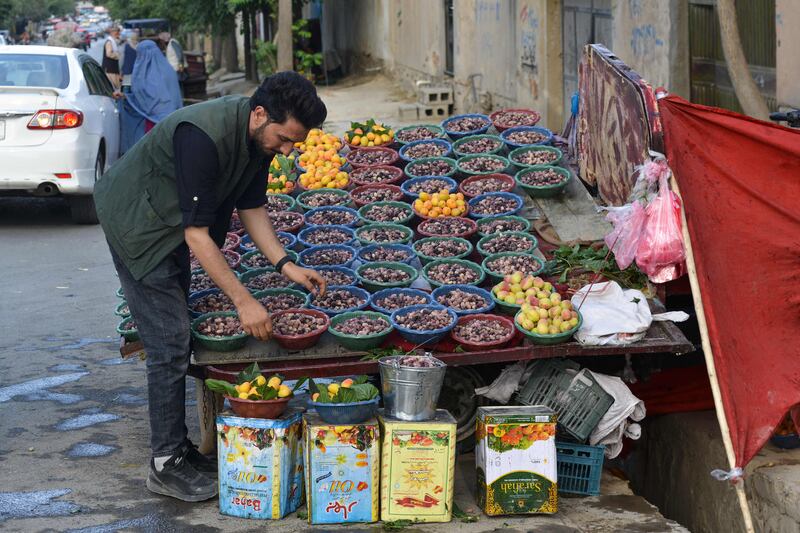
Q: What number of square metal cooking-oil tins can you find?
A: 4